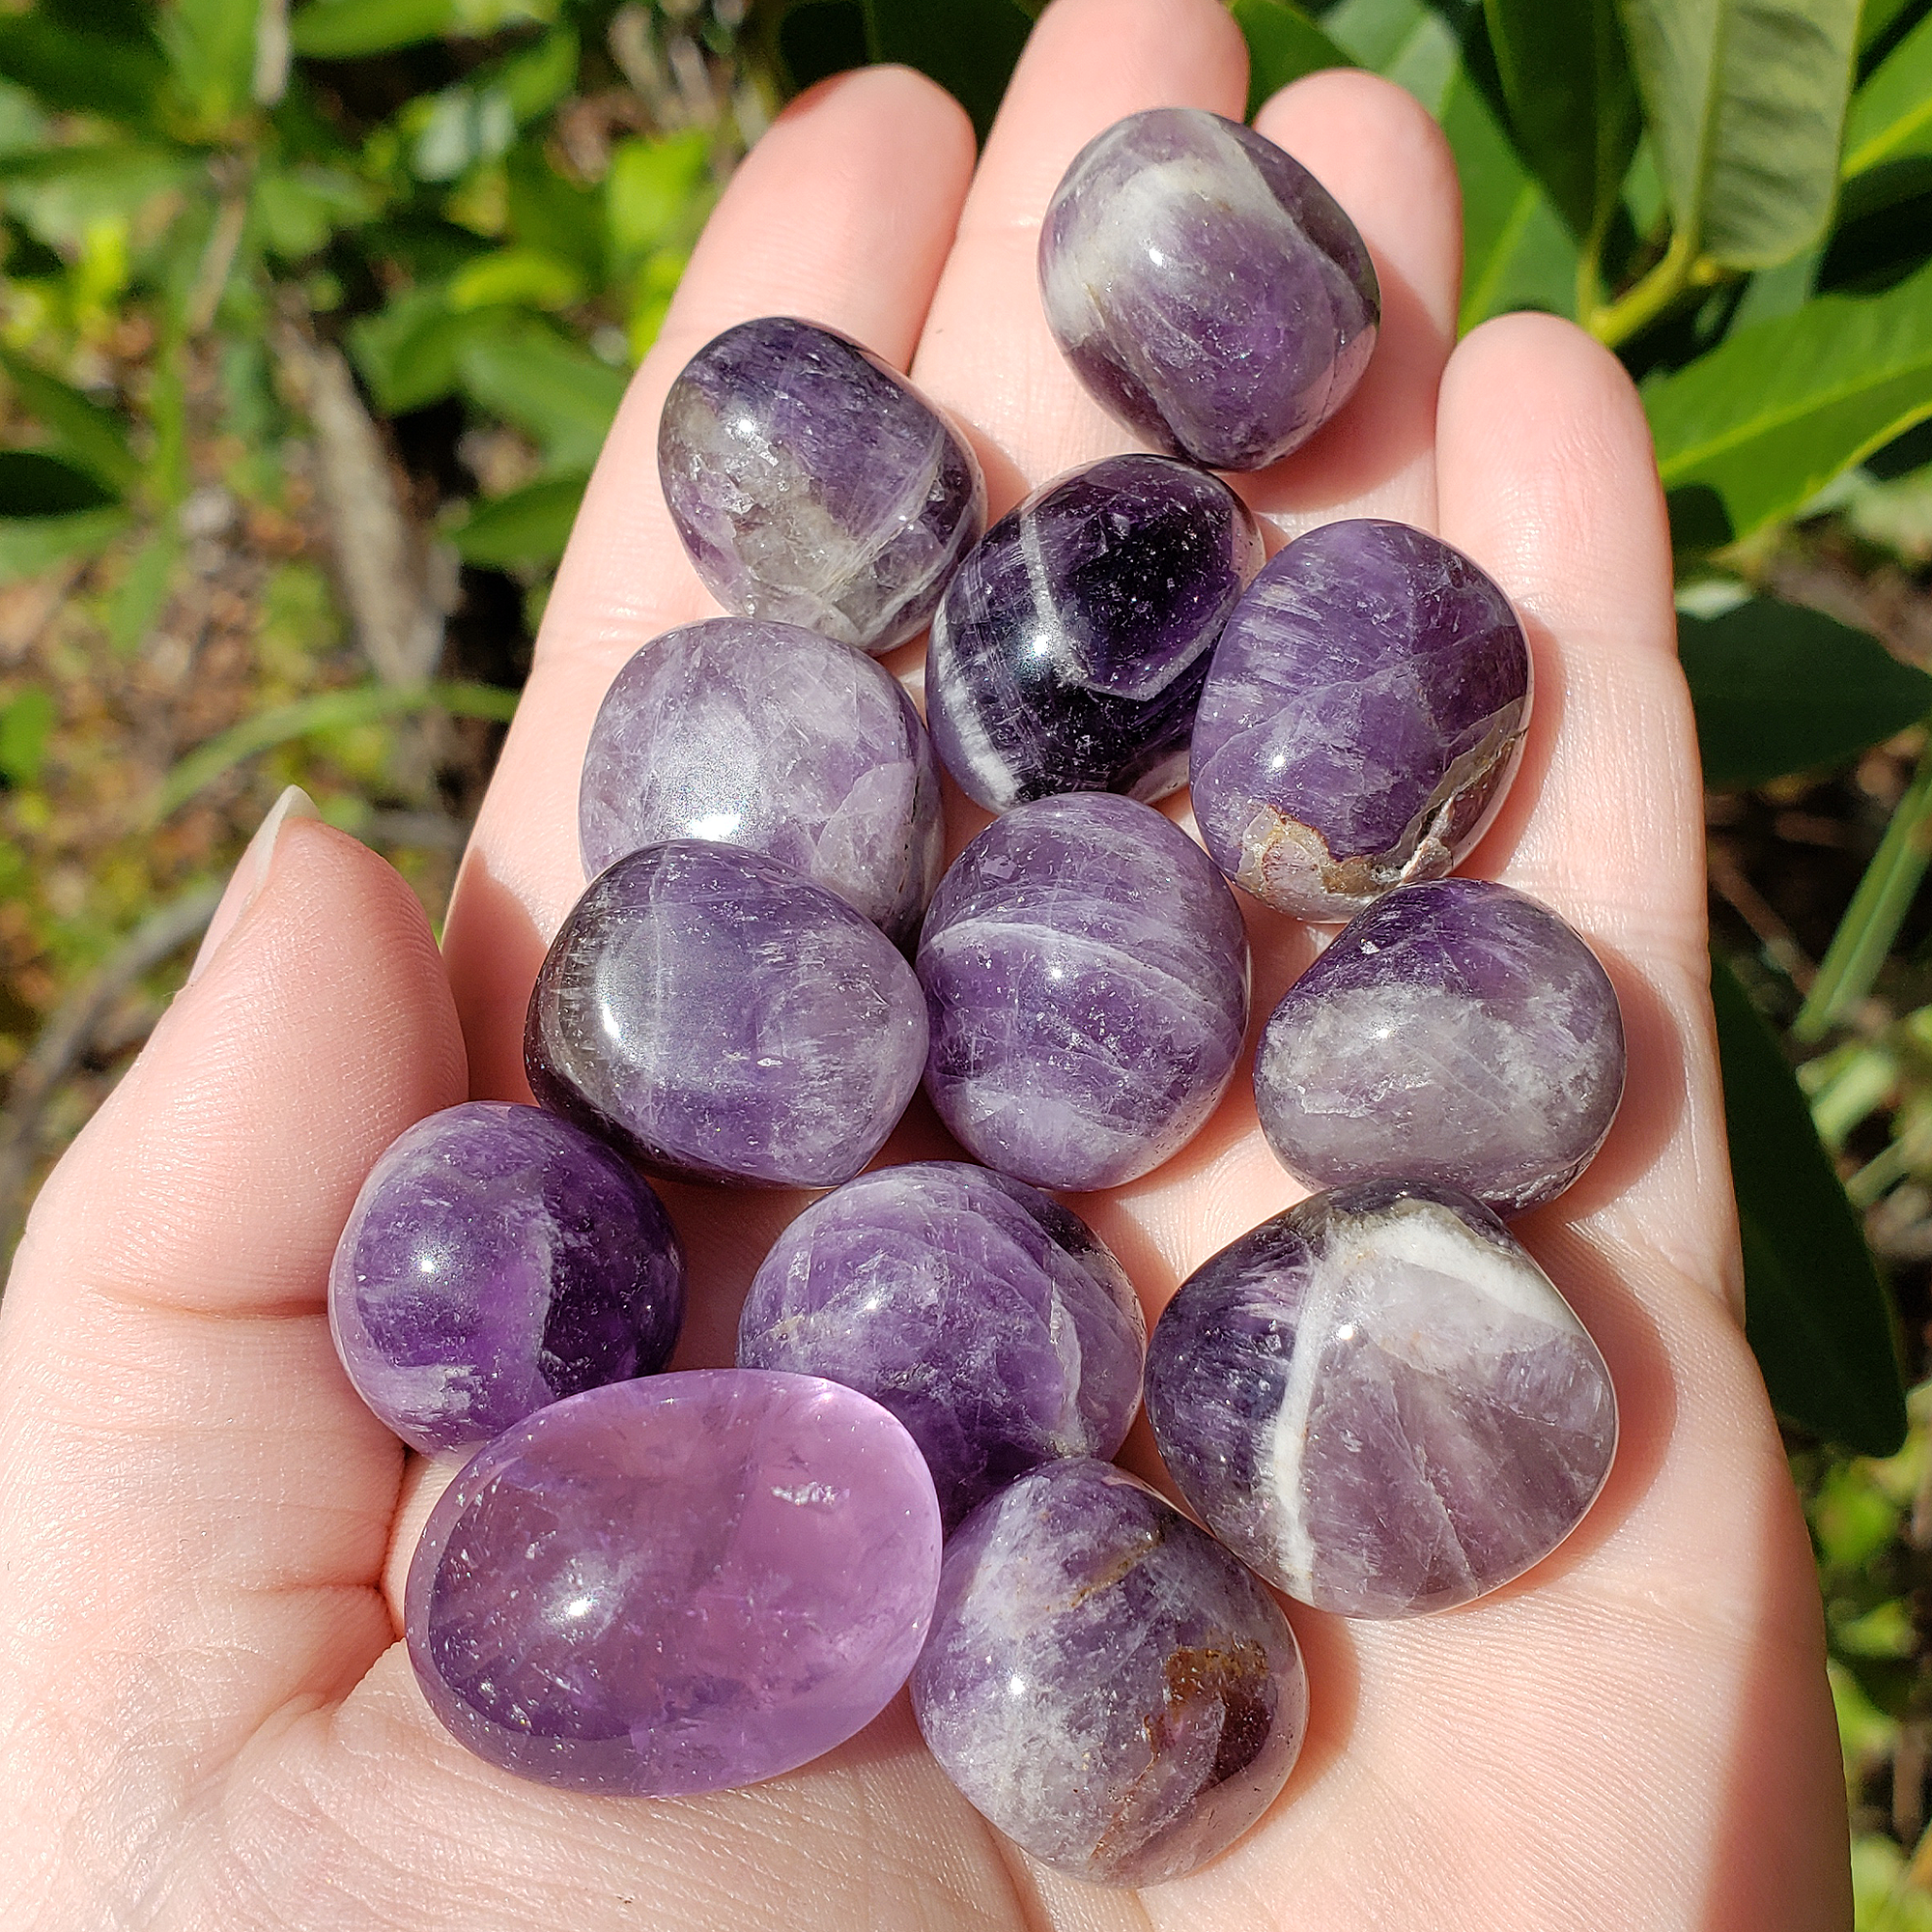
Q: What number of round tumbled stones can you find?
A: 13